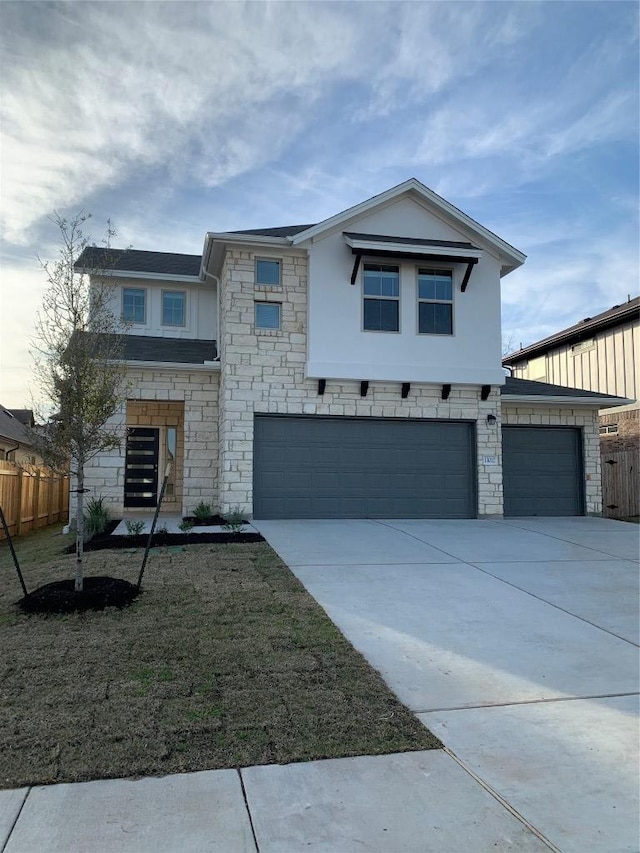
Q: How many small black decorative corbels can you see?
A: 5